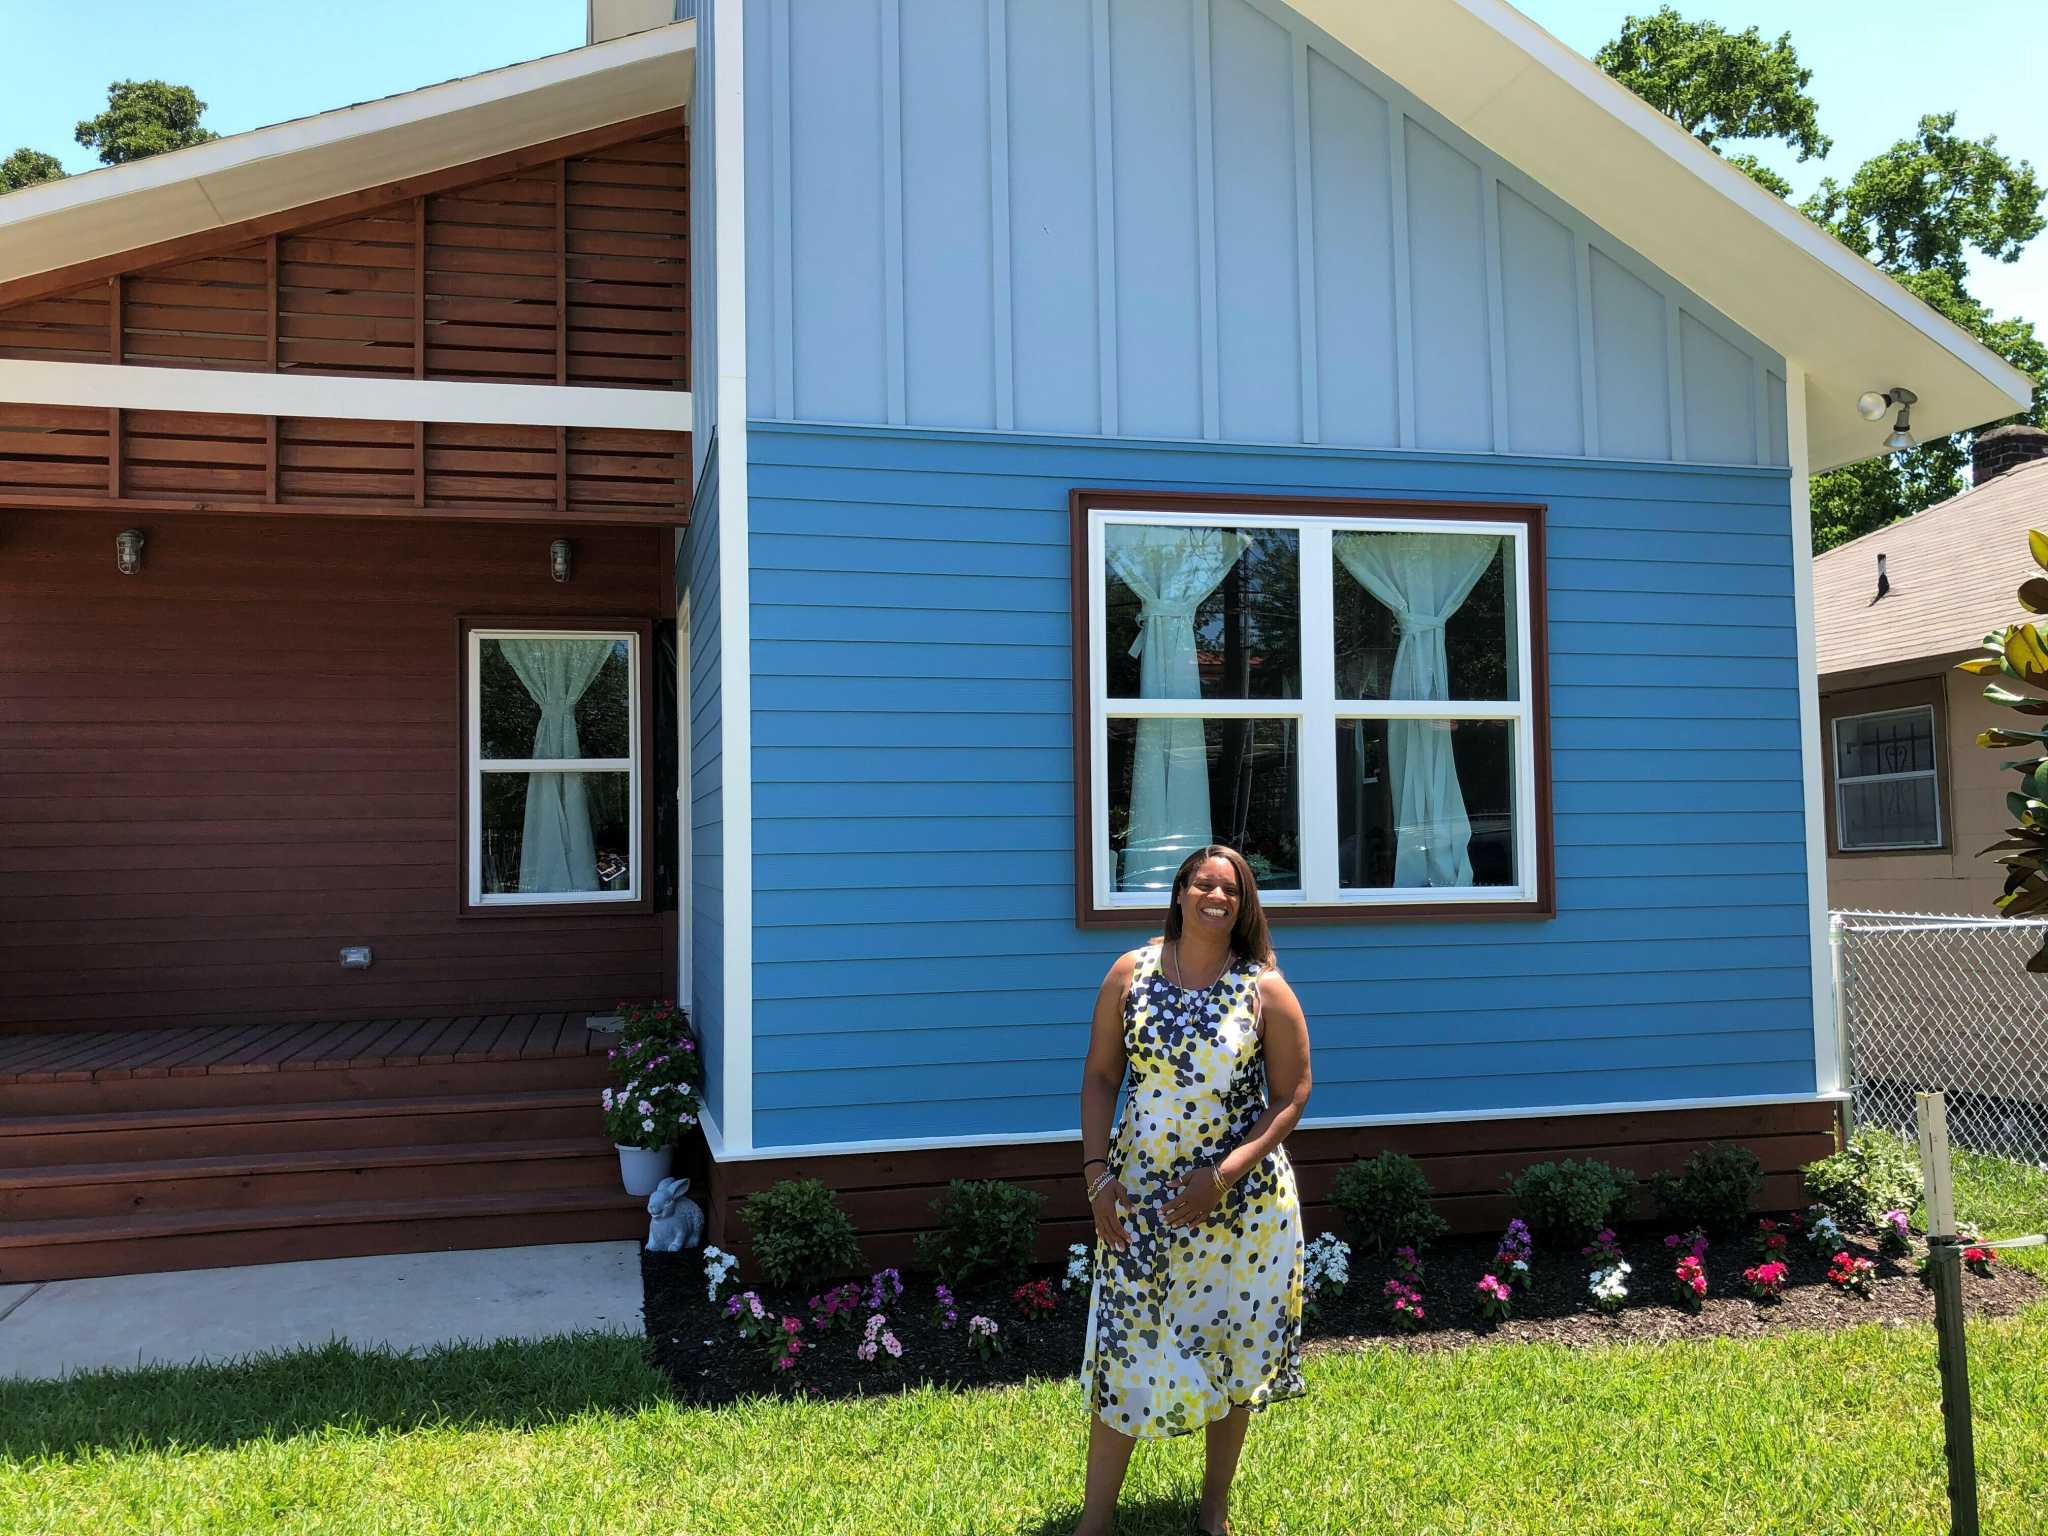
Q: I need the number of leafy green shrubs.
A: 6